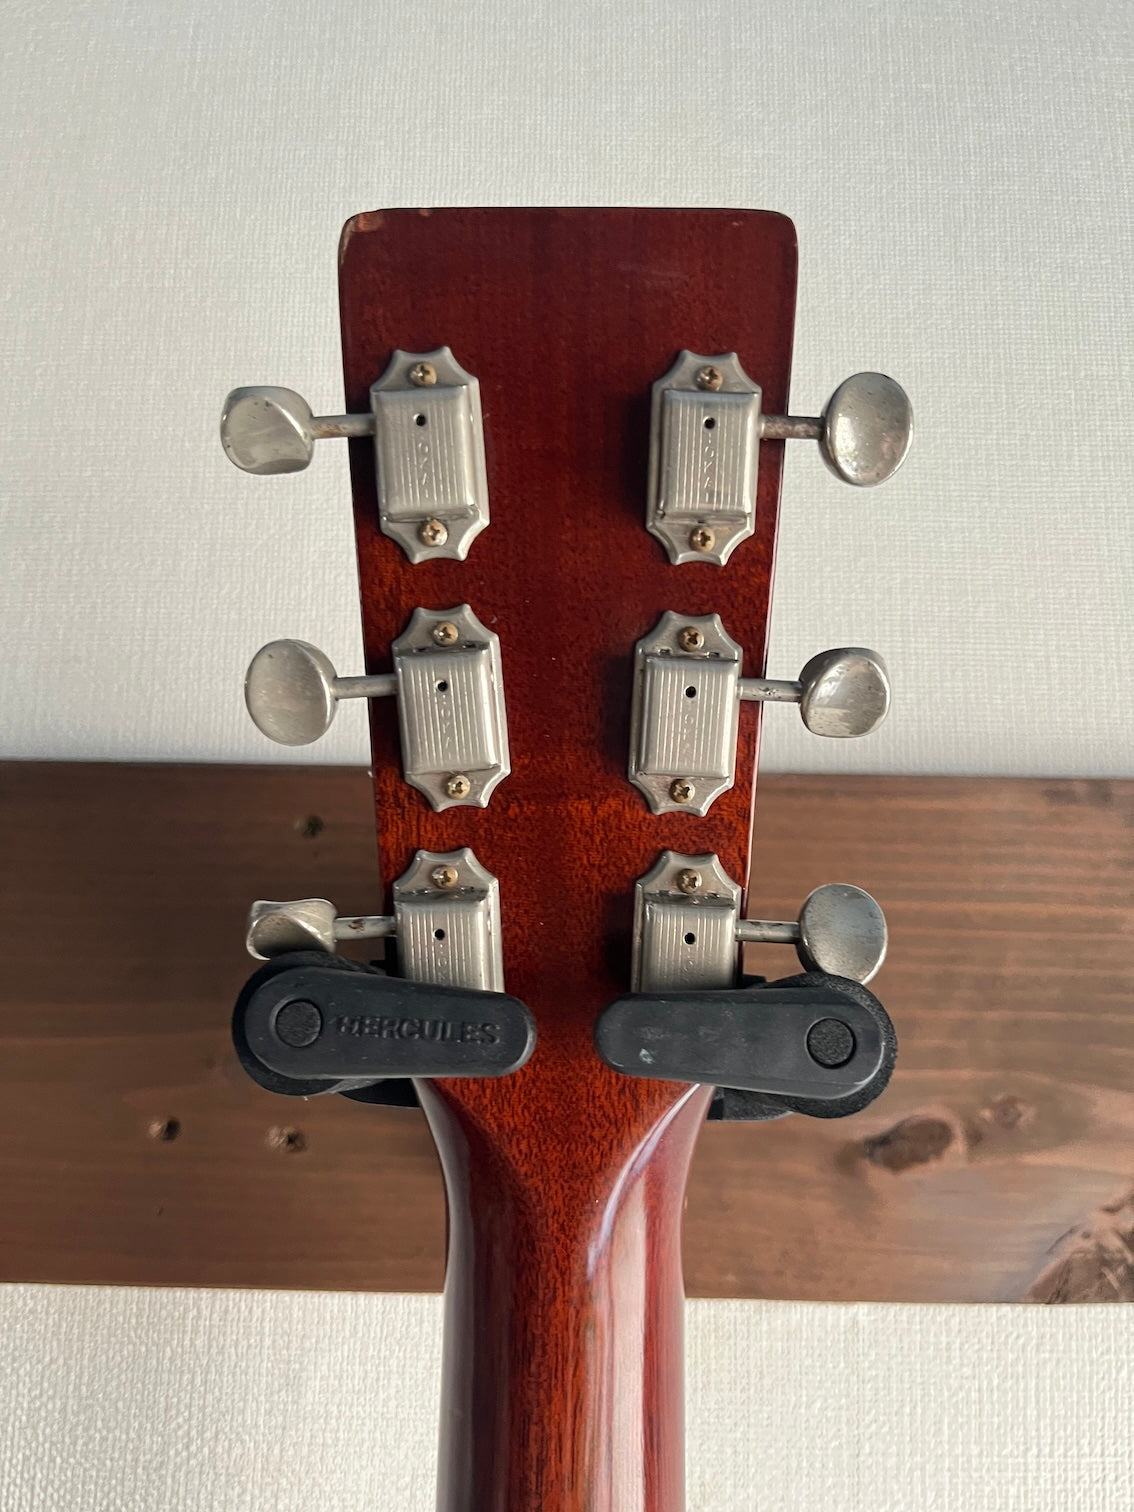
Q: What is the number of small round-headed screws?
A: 10